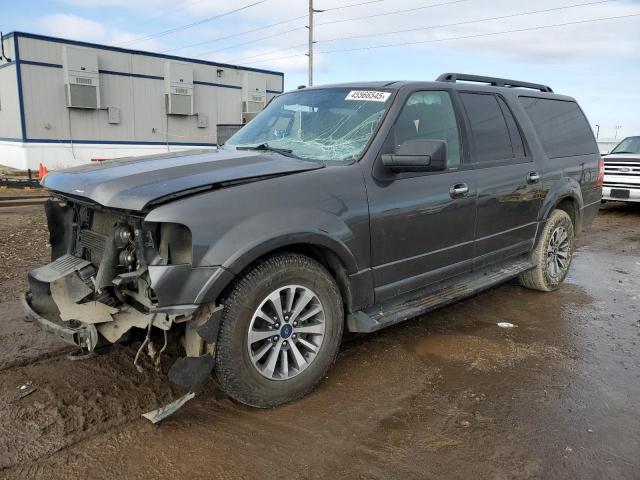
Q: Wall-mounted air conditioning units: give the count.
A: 3